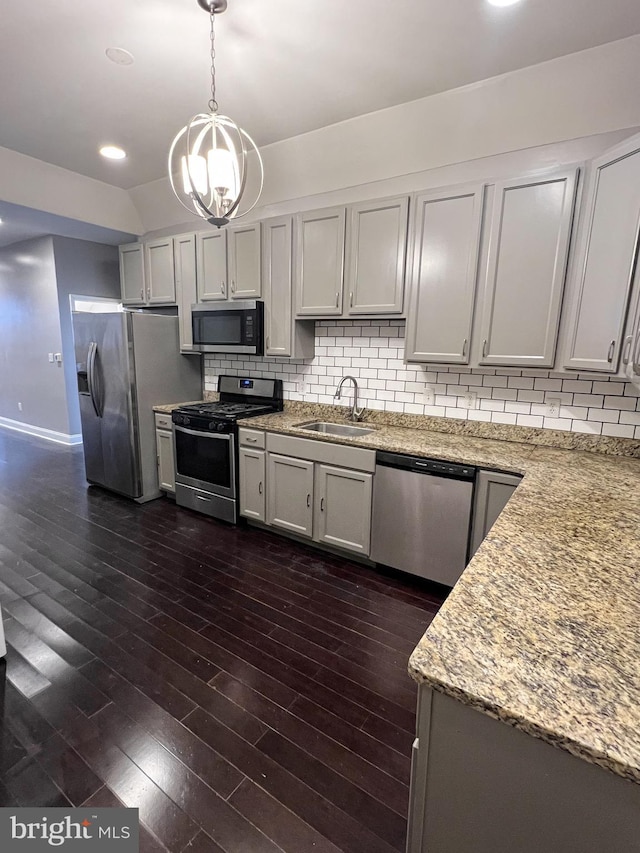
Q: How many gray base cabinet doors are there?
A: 5